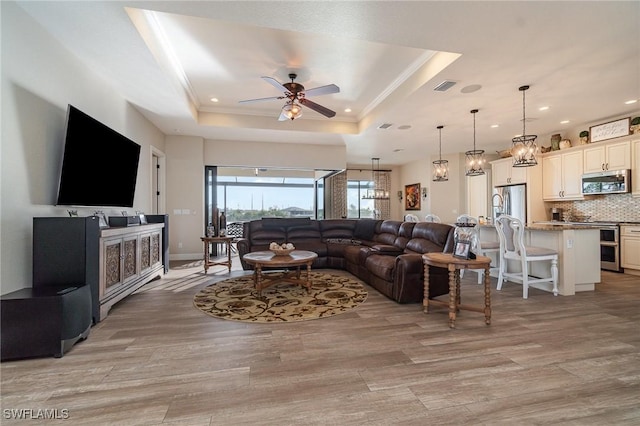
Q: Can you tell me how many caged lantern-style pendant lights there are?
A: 3